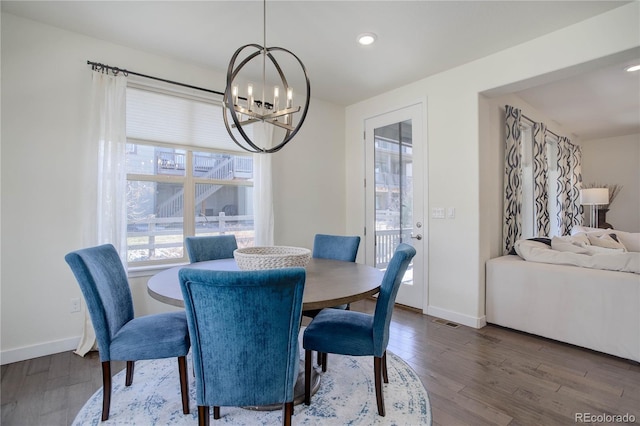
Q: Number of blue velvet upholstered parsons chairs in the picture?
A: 5